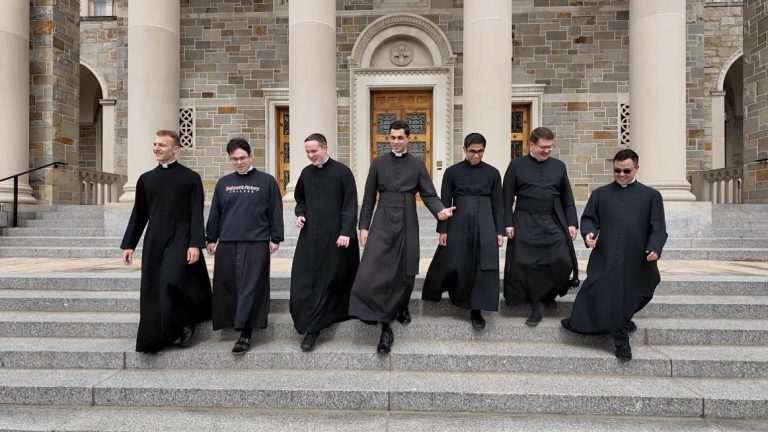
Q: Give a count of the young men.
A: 7